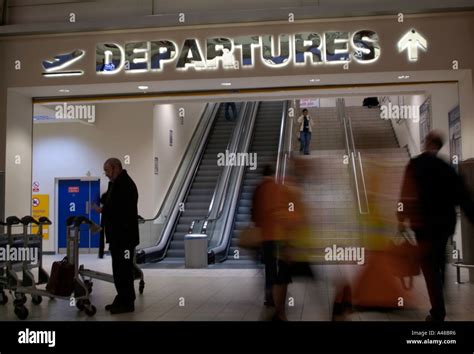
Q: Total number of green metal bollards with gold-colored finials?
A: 0